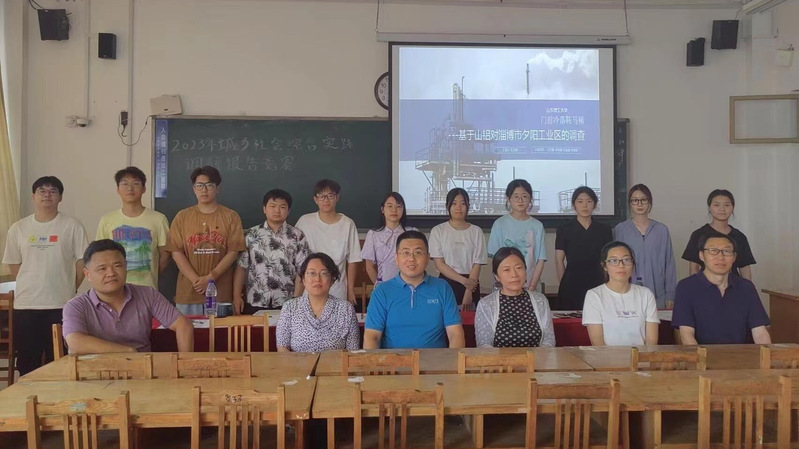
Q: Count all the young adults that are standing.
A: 11